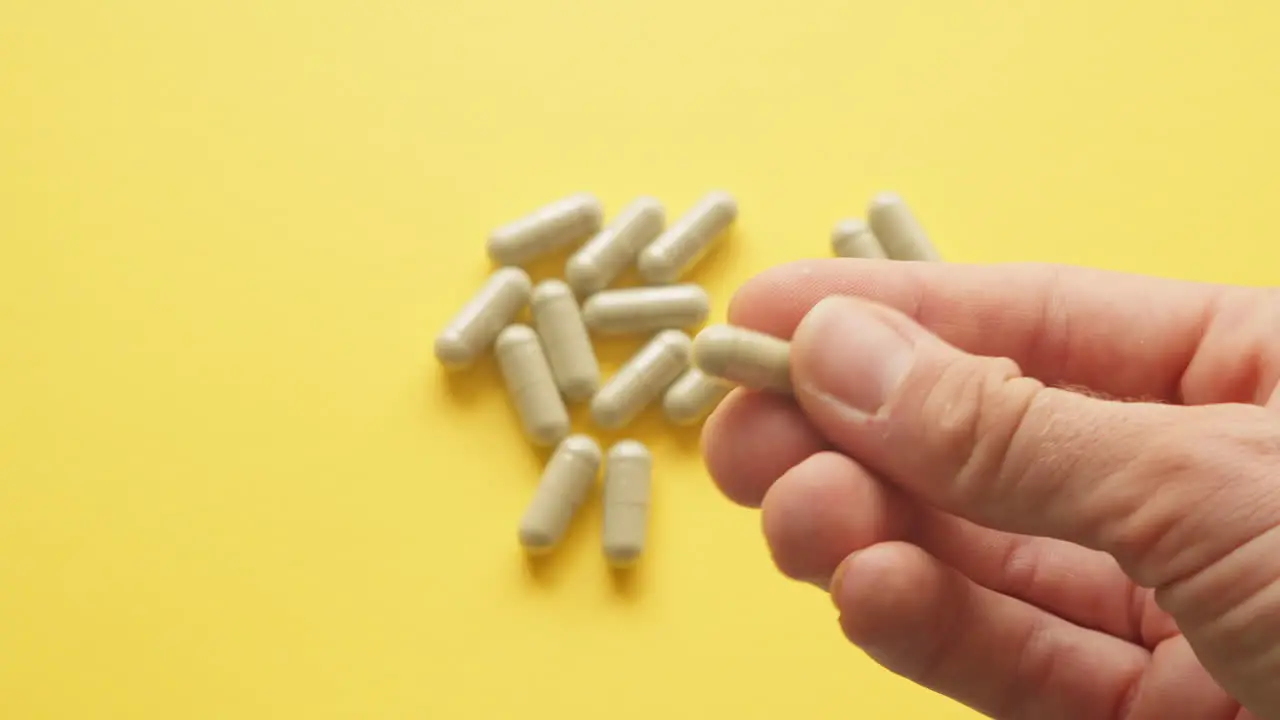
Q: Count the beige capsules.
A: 14